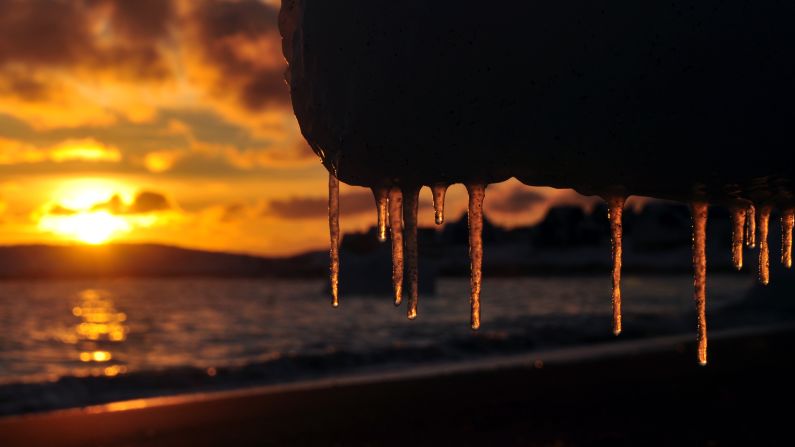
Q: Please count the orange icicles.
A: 12